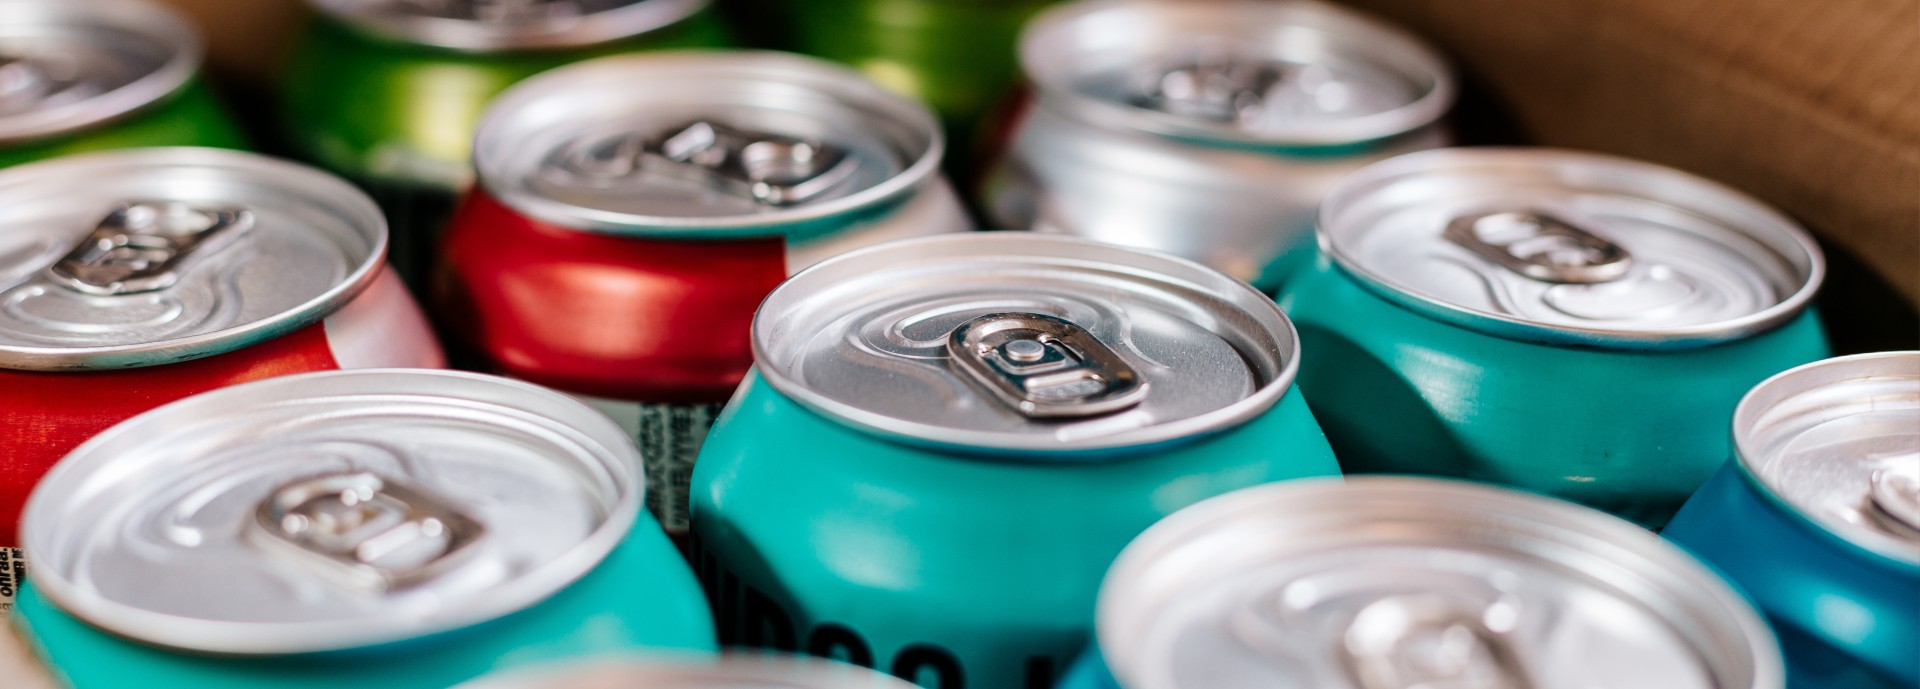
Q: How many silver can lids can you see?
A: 11